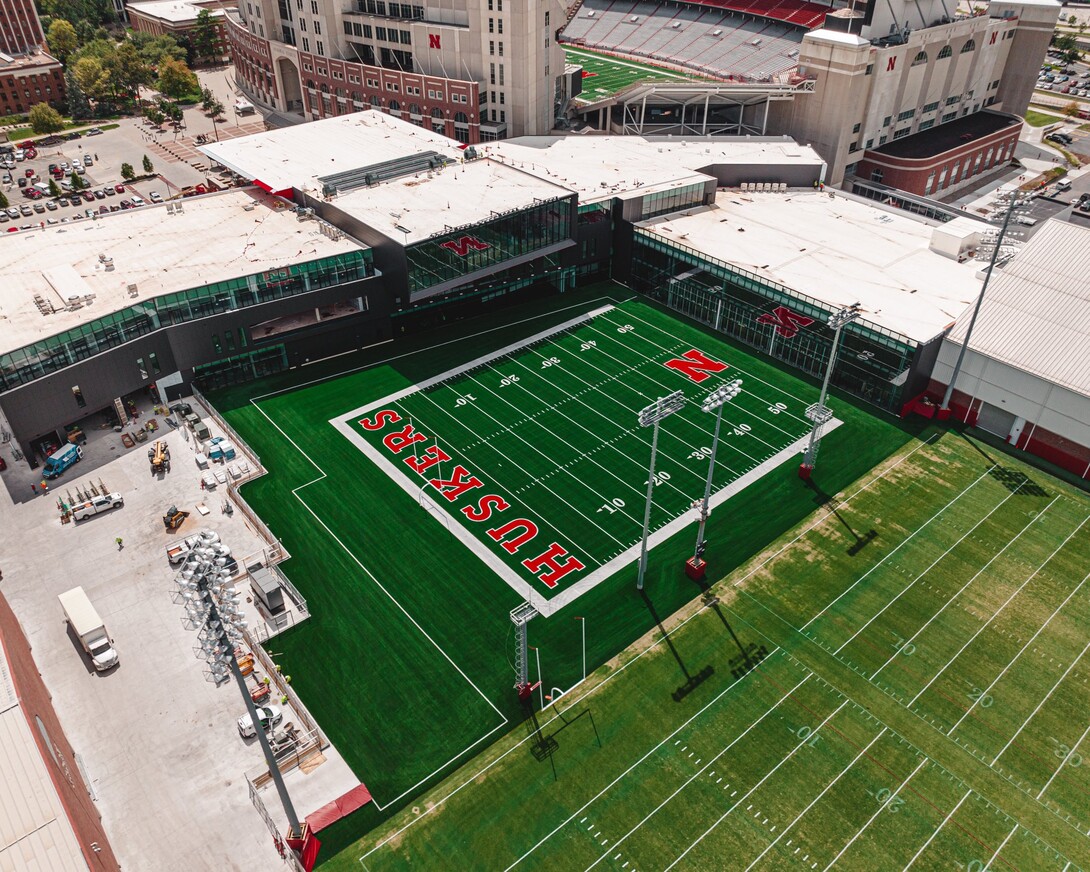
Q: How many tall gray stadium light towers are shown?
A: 5